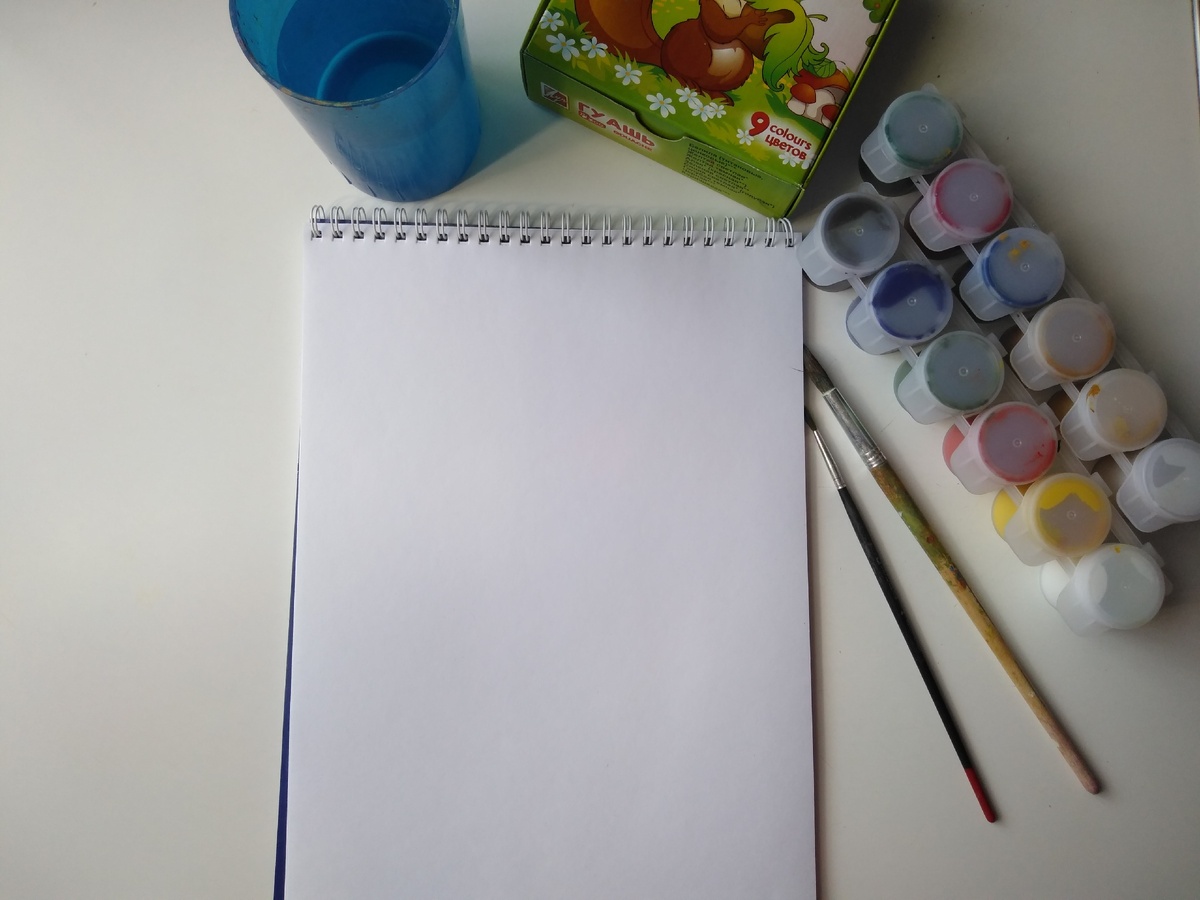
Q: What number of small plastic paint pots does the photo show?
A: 12